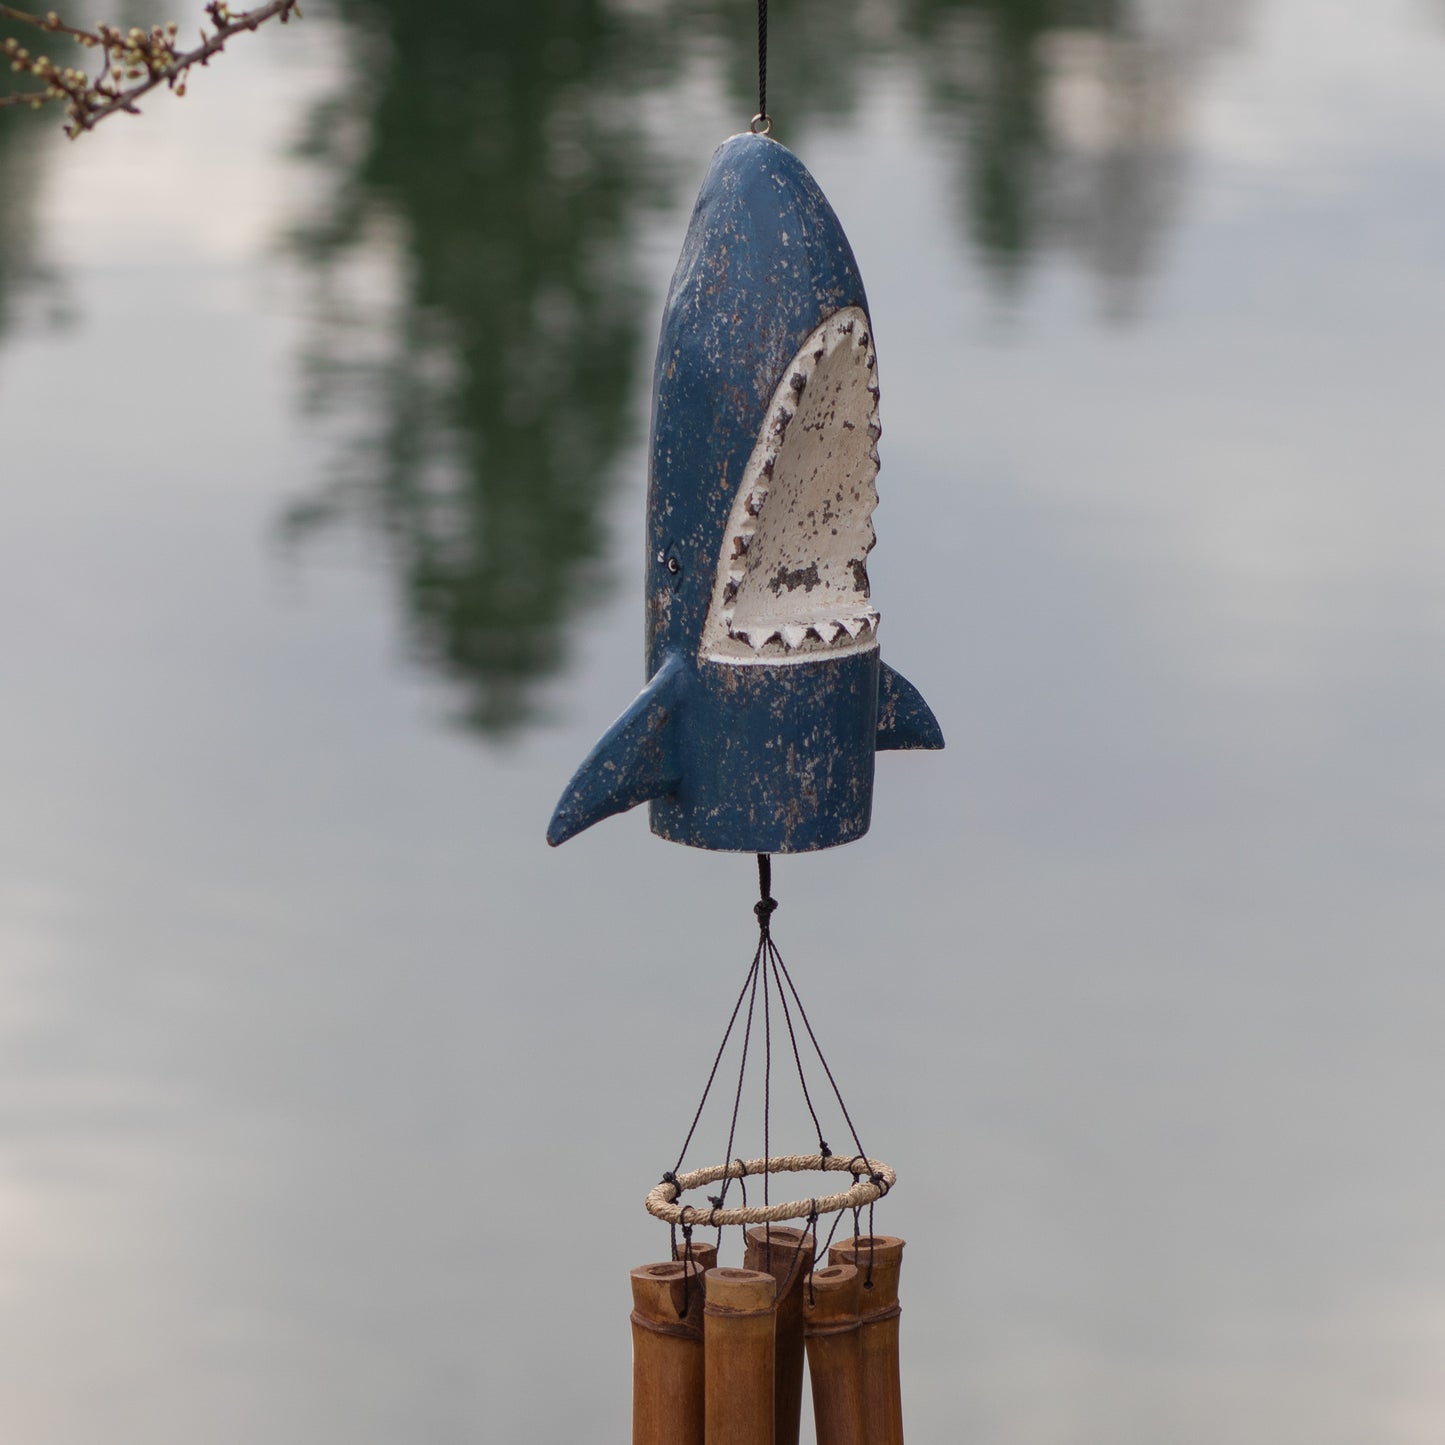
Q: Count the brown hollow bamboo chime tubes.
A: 6